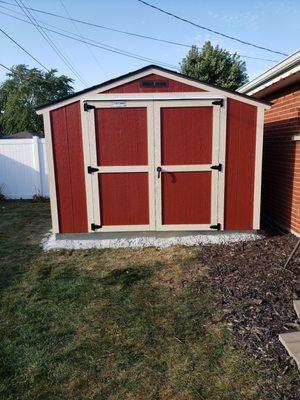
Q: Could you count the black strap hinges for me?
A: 6